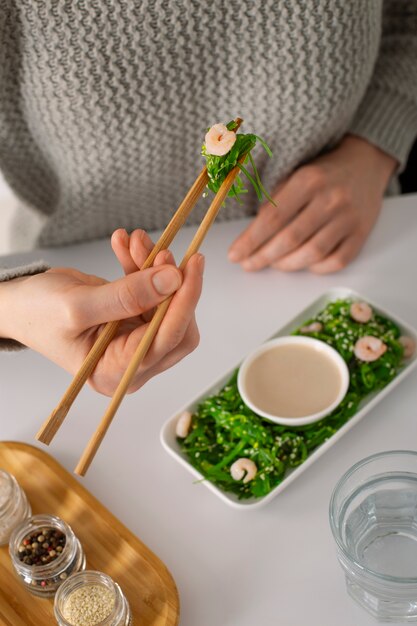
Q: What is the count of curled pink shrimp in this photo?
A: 7